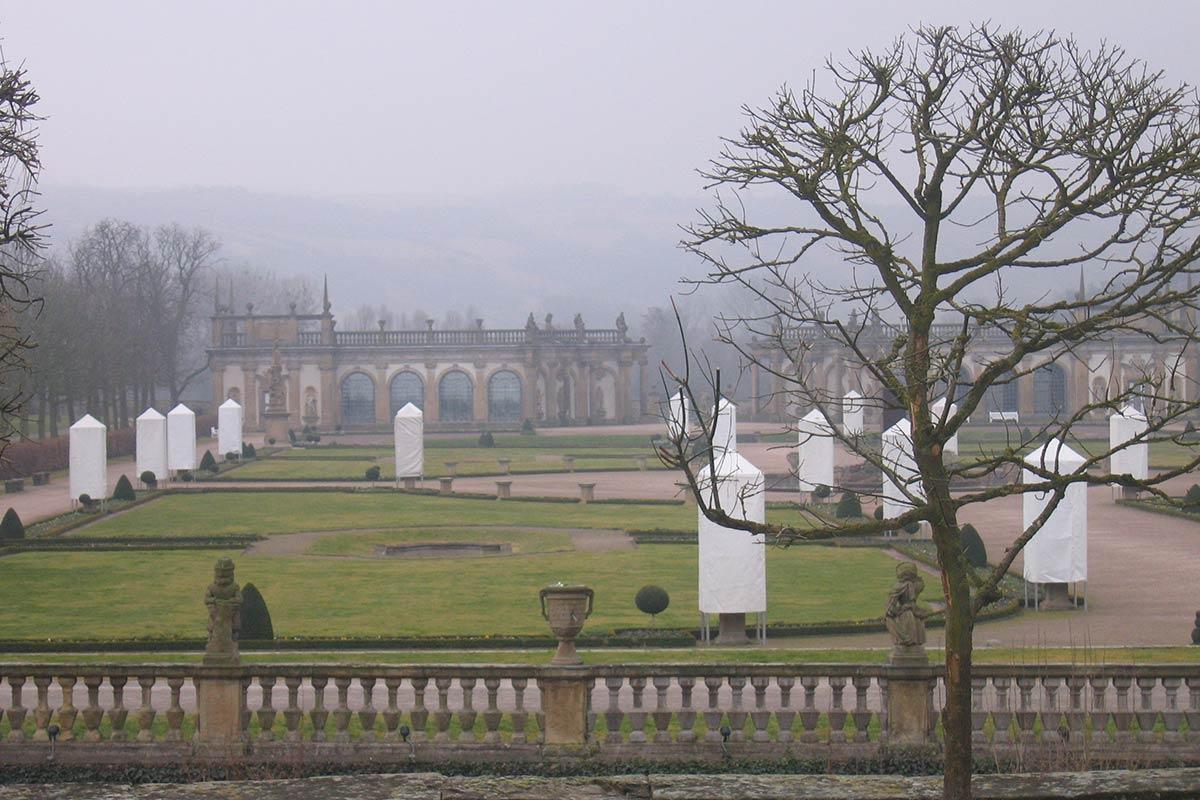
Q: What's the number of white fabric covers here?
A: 14